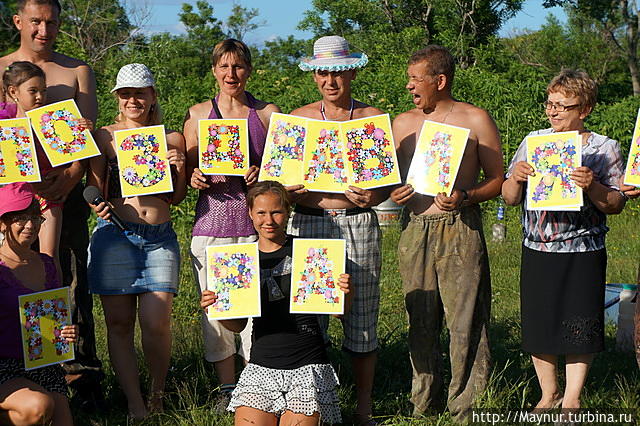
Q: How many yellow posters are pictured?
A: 13